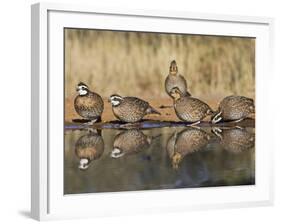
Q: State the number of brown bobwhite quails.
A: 5